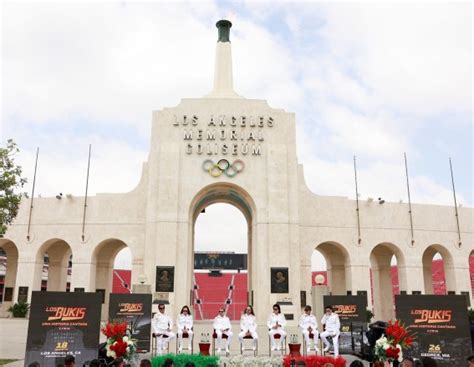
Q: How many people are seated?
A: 7